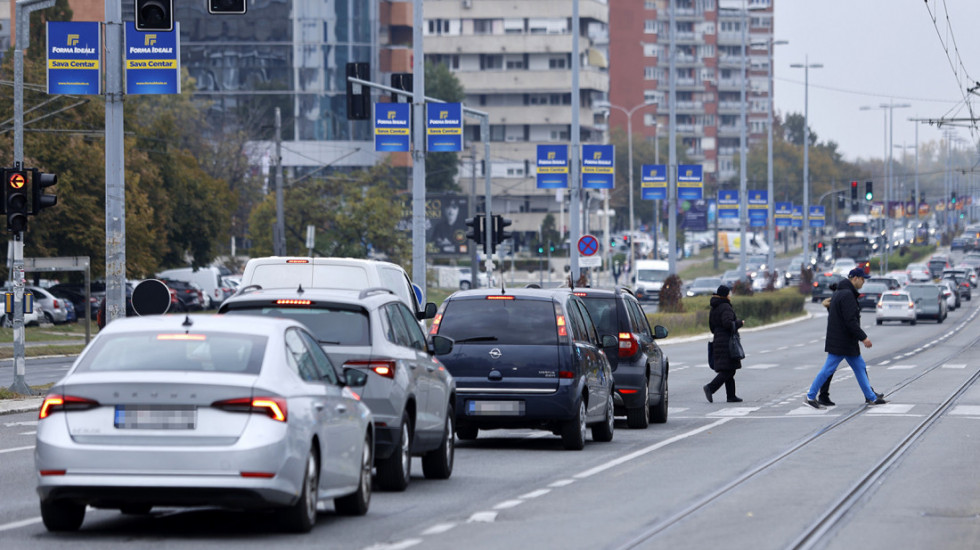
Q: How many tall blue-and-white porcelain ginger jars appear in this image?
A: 0